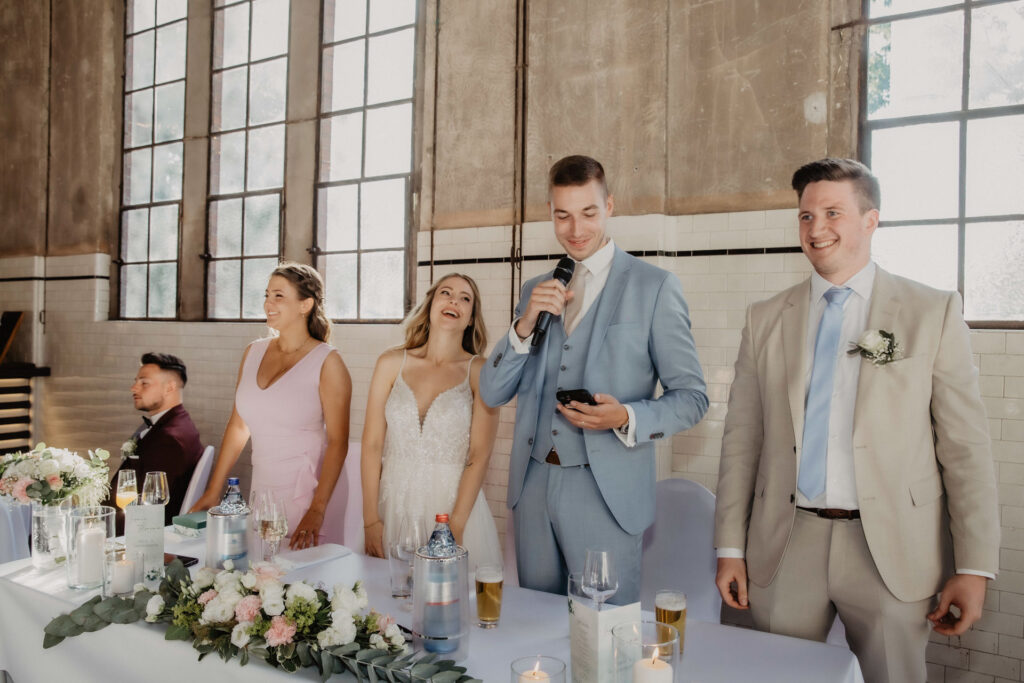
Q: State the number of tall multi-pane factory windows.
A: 4